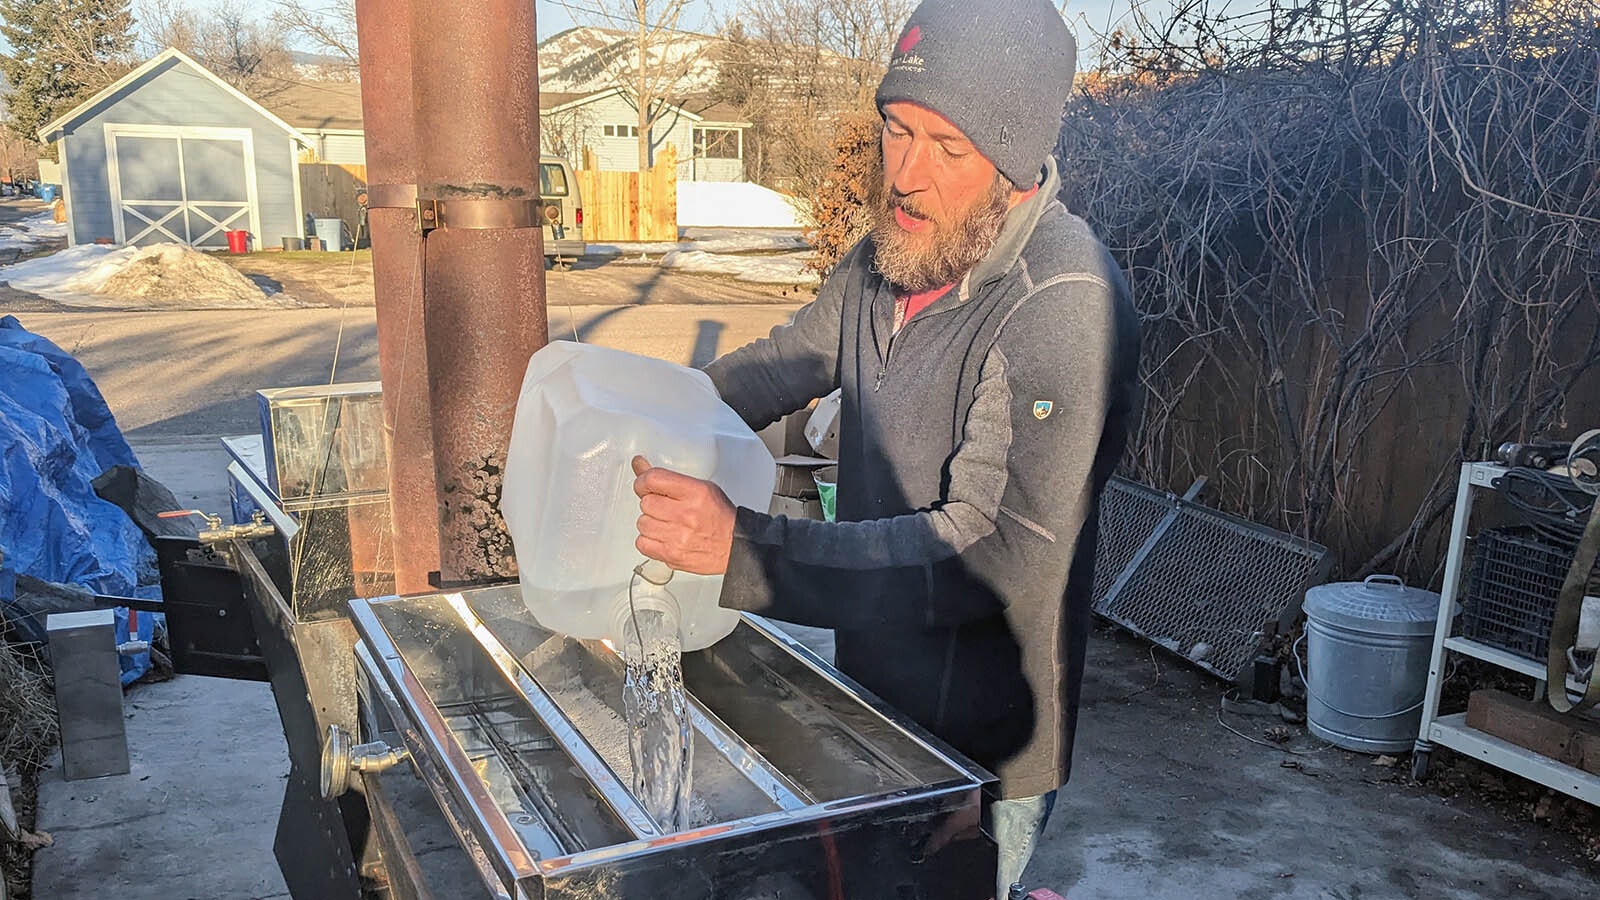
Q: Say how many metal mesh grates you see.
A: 1